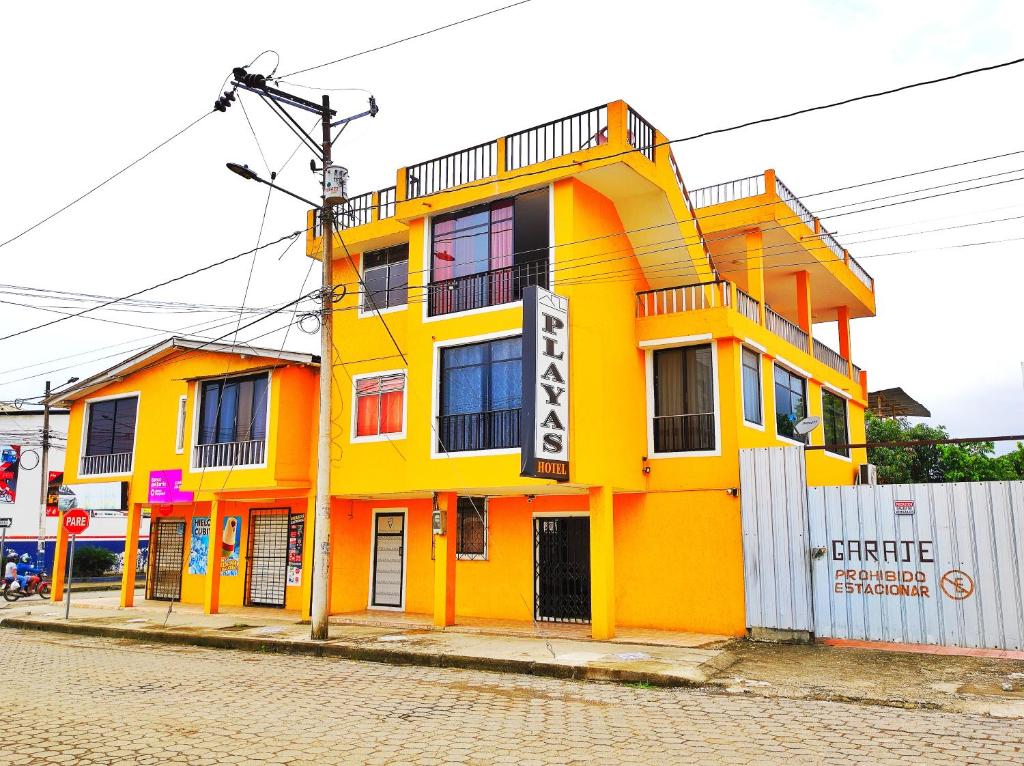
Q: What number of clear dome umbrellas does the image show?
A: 0